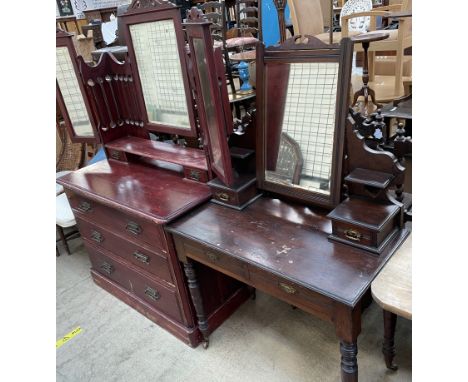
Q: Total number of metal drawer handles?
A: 12